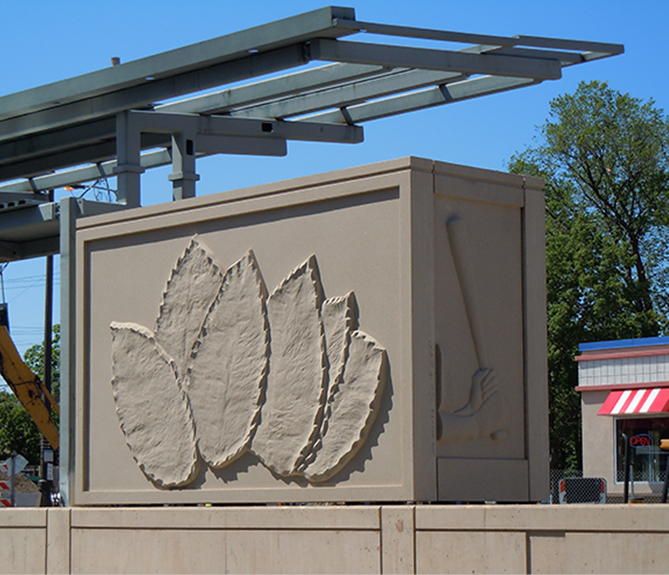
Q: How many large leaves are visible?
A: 6